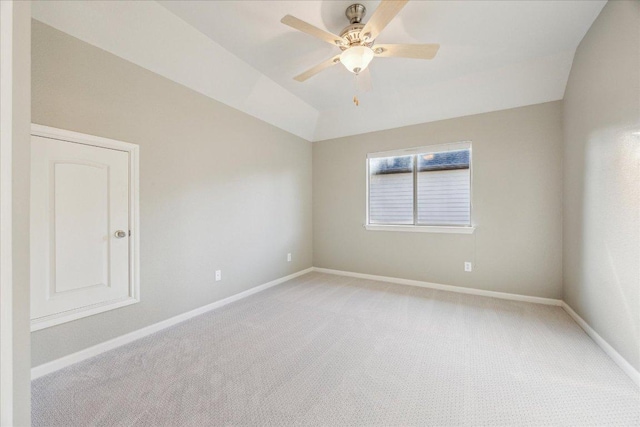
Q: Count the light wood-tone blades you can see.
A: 5